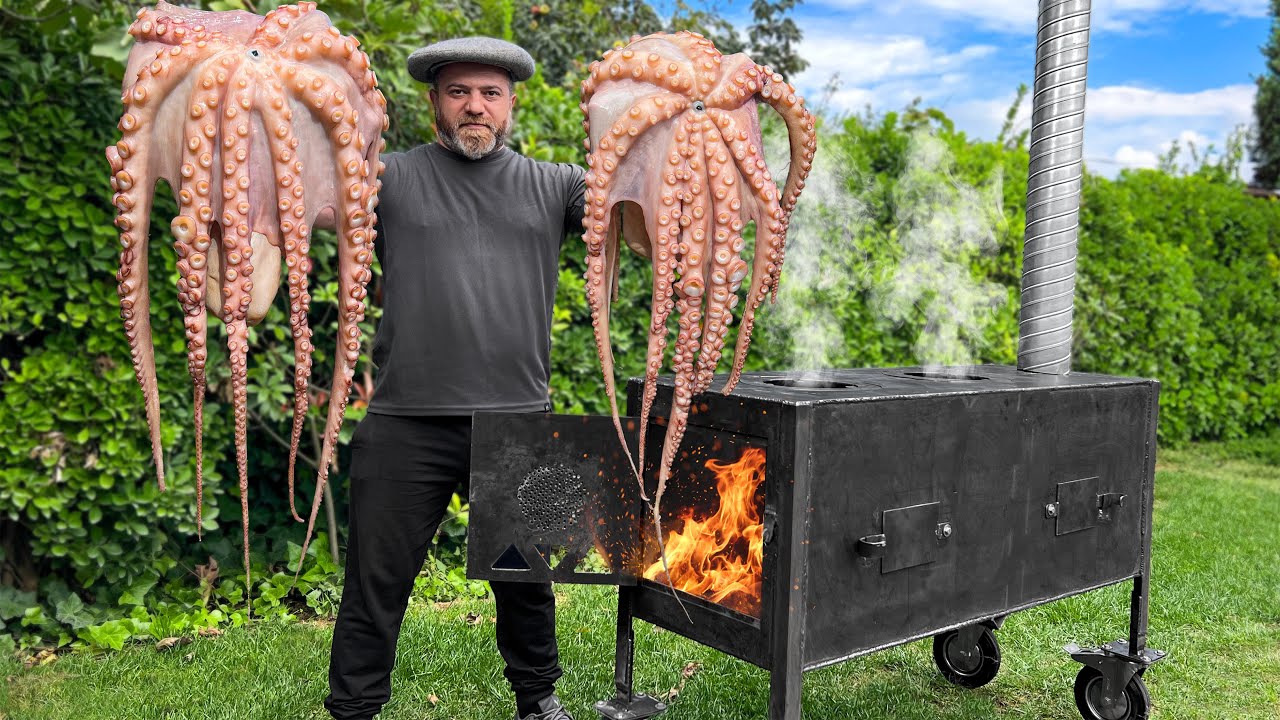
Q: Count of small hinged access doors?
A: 2